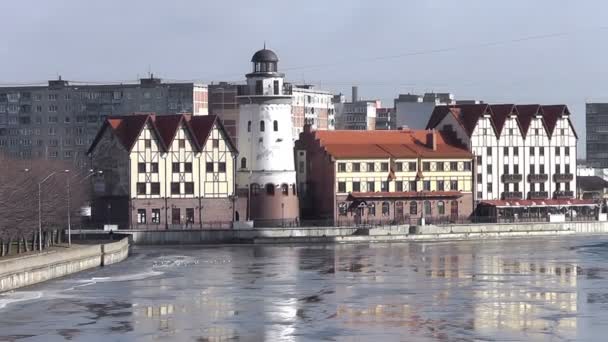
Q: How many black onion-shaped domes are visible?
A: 1